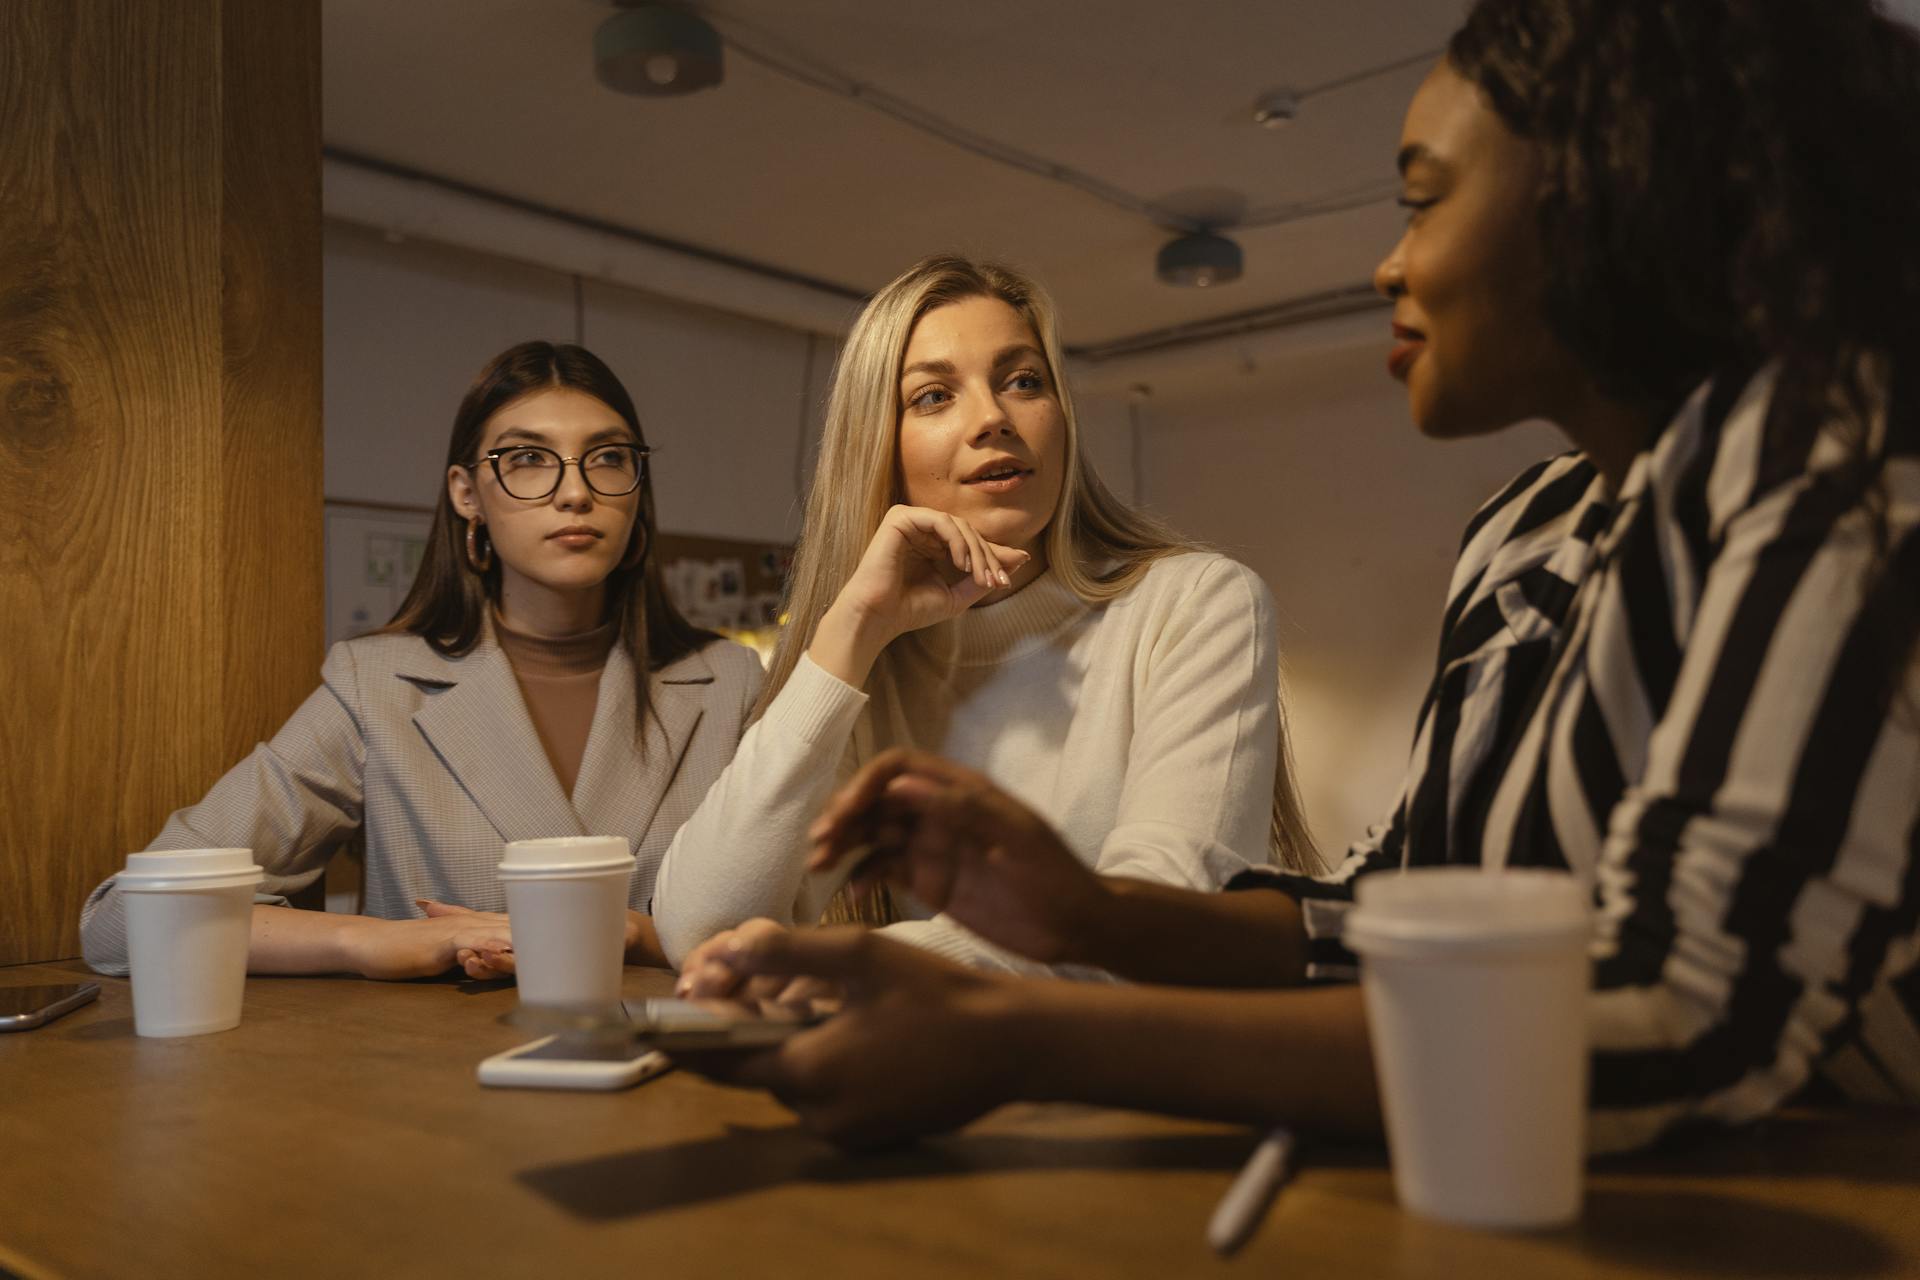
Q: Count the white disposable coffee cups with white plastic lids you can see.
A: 3